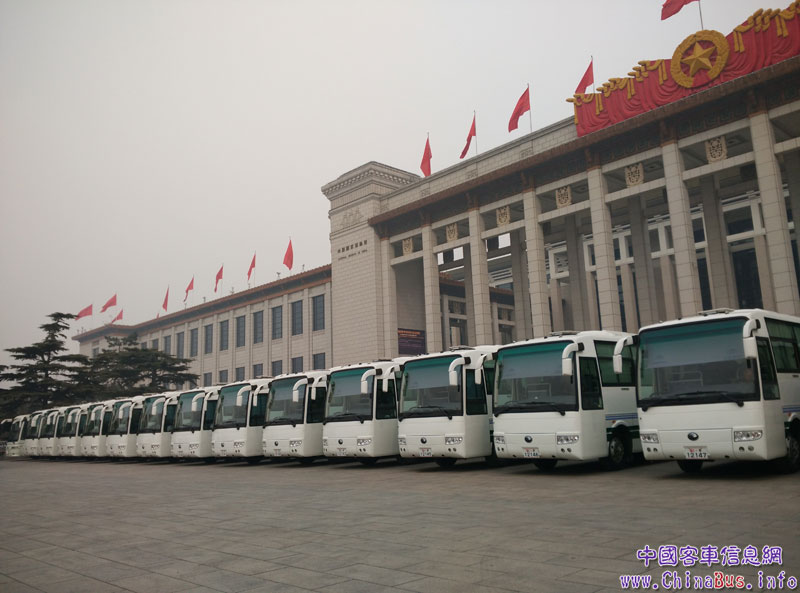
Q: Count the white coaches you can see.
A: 14